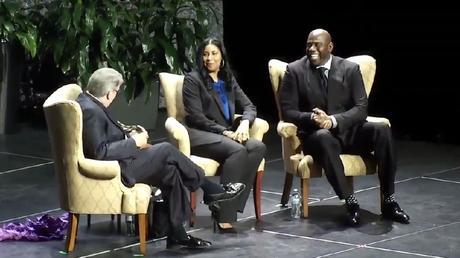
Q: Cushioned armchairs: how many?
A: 3